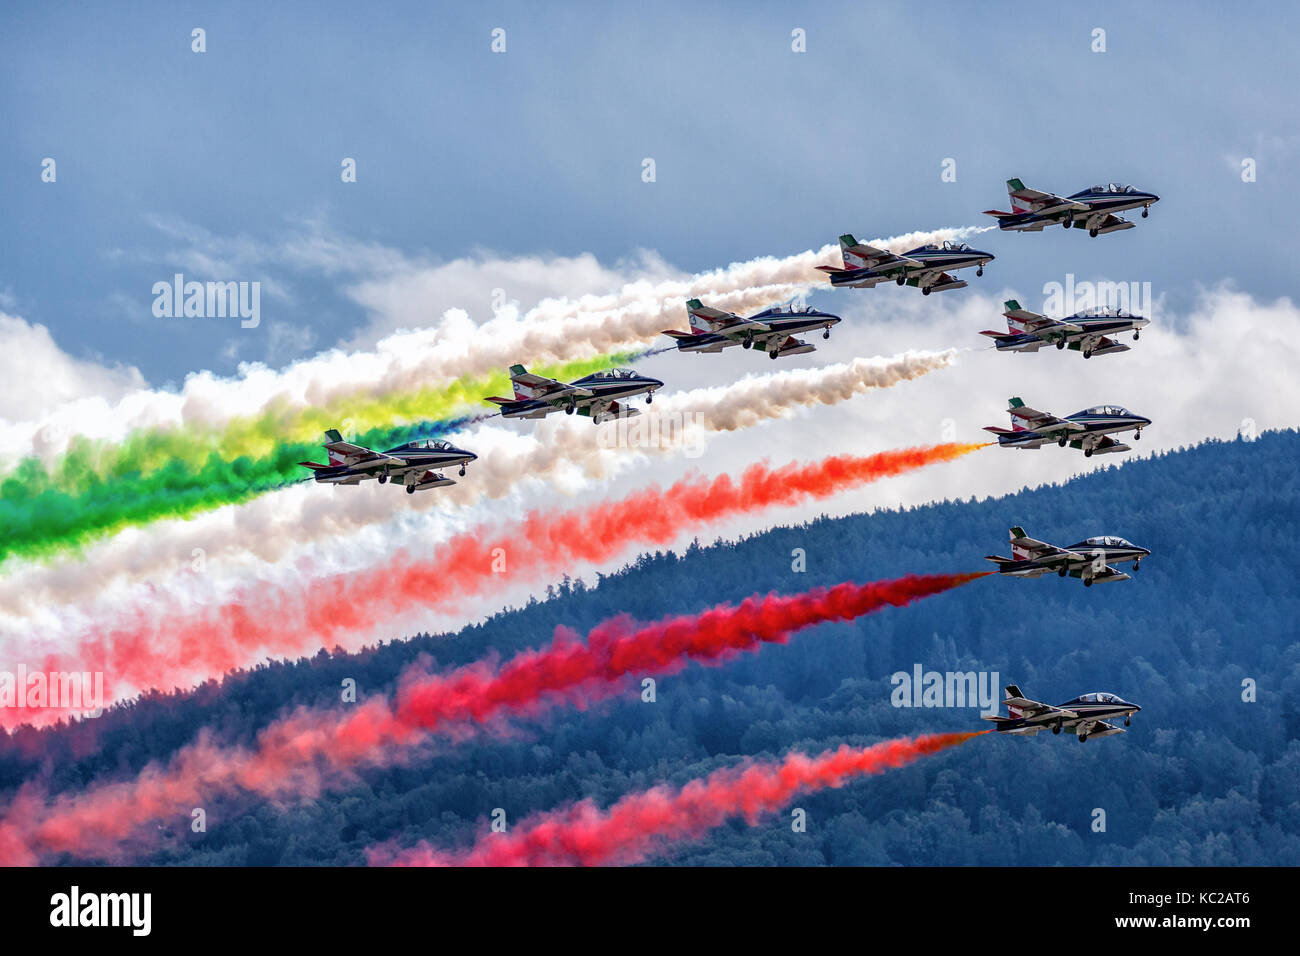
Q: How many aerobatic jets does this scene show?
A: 9